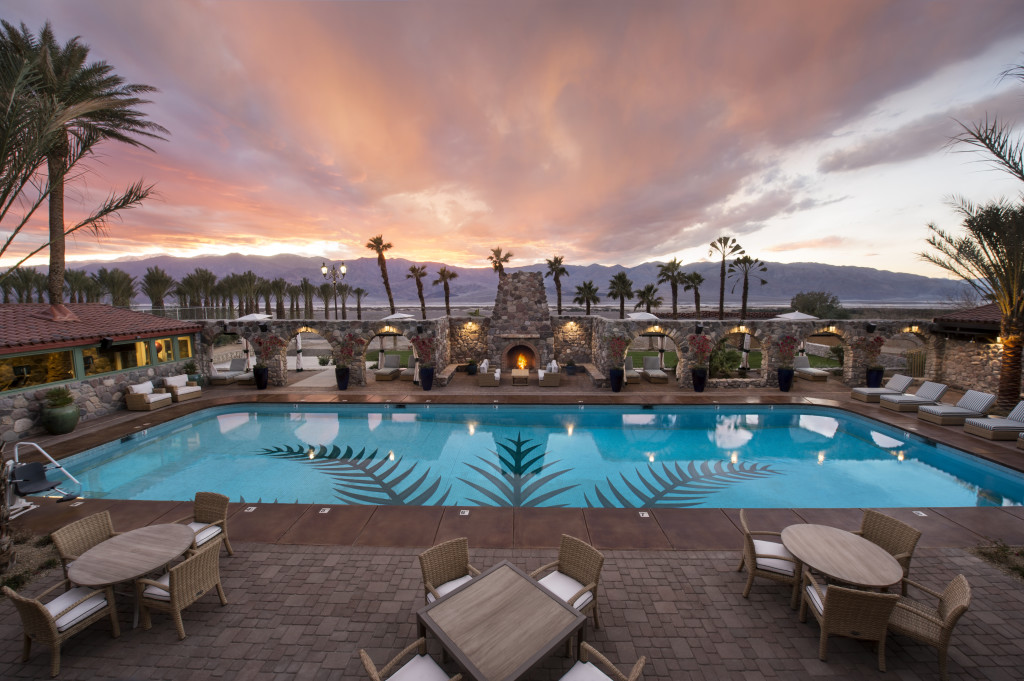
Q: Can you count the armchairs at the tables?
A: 12